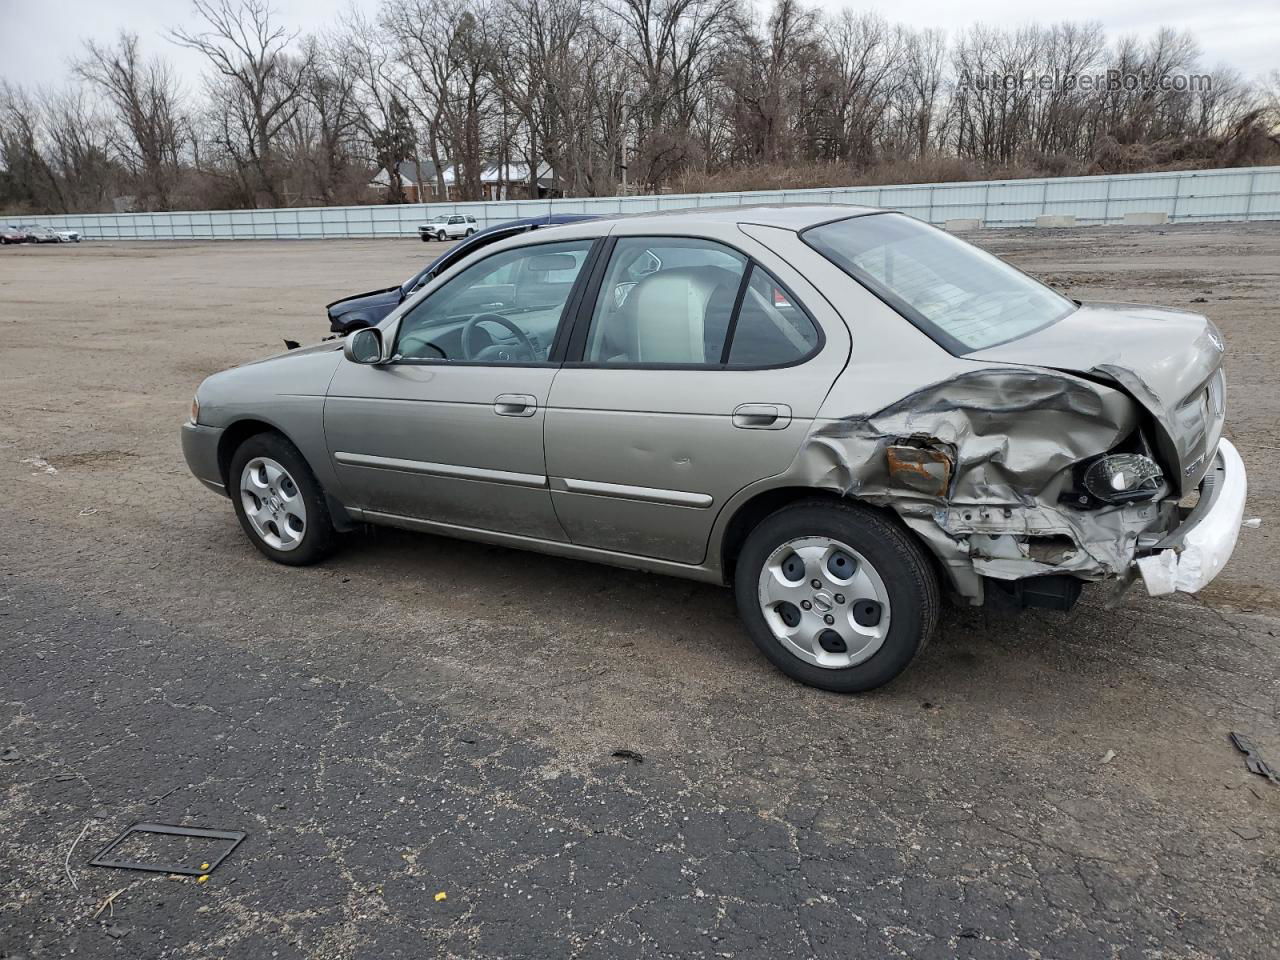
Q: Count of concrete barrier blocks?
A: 3